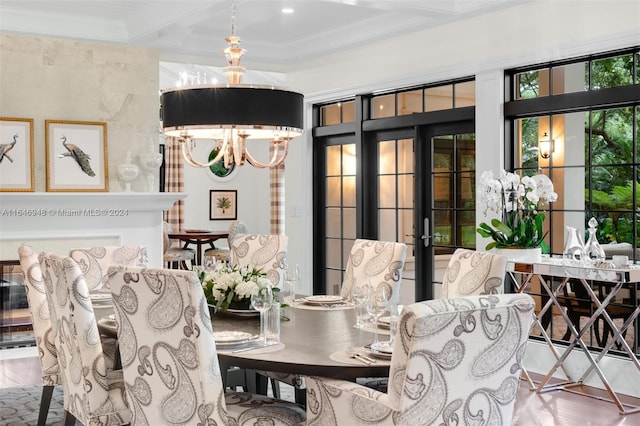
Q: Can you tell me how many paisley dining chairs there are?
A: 8